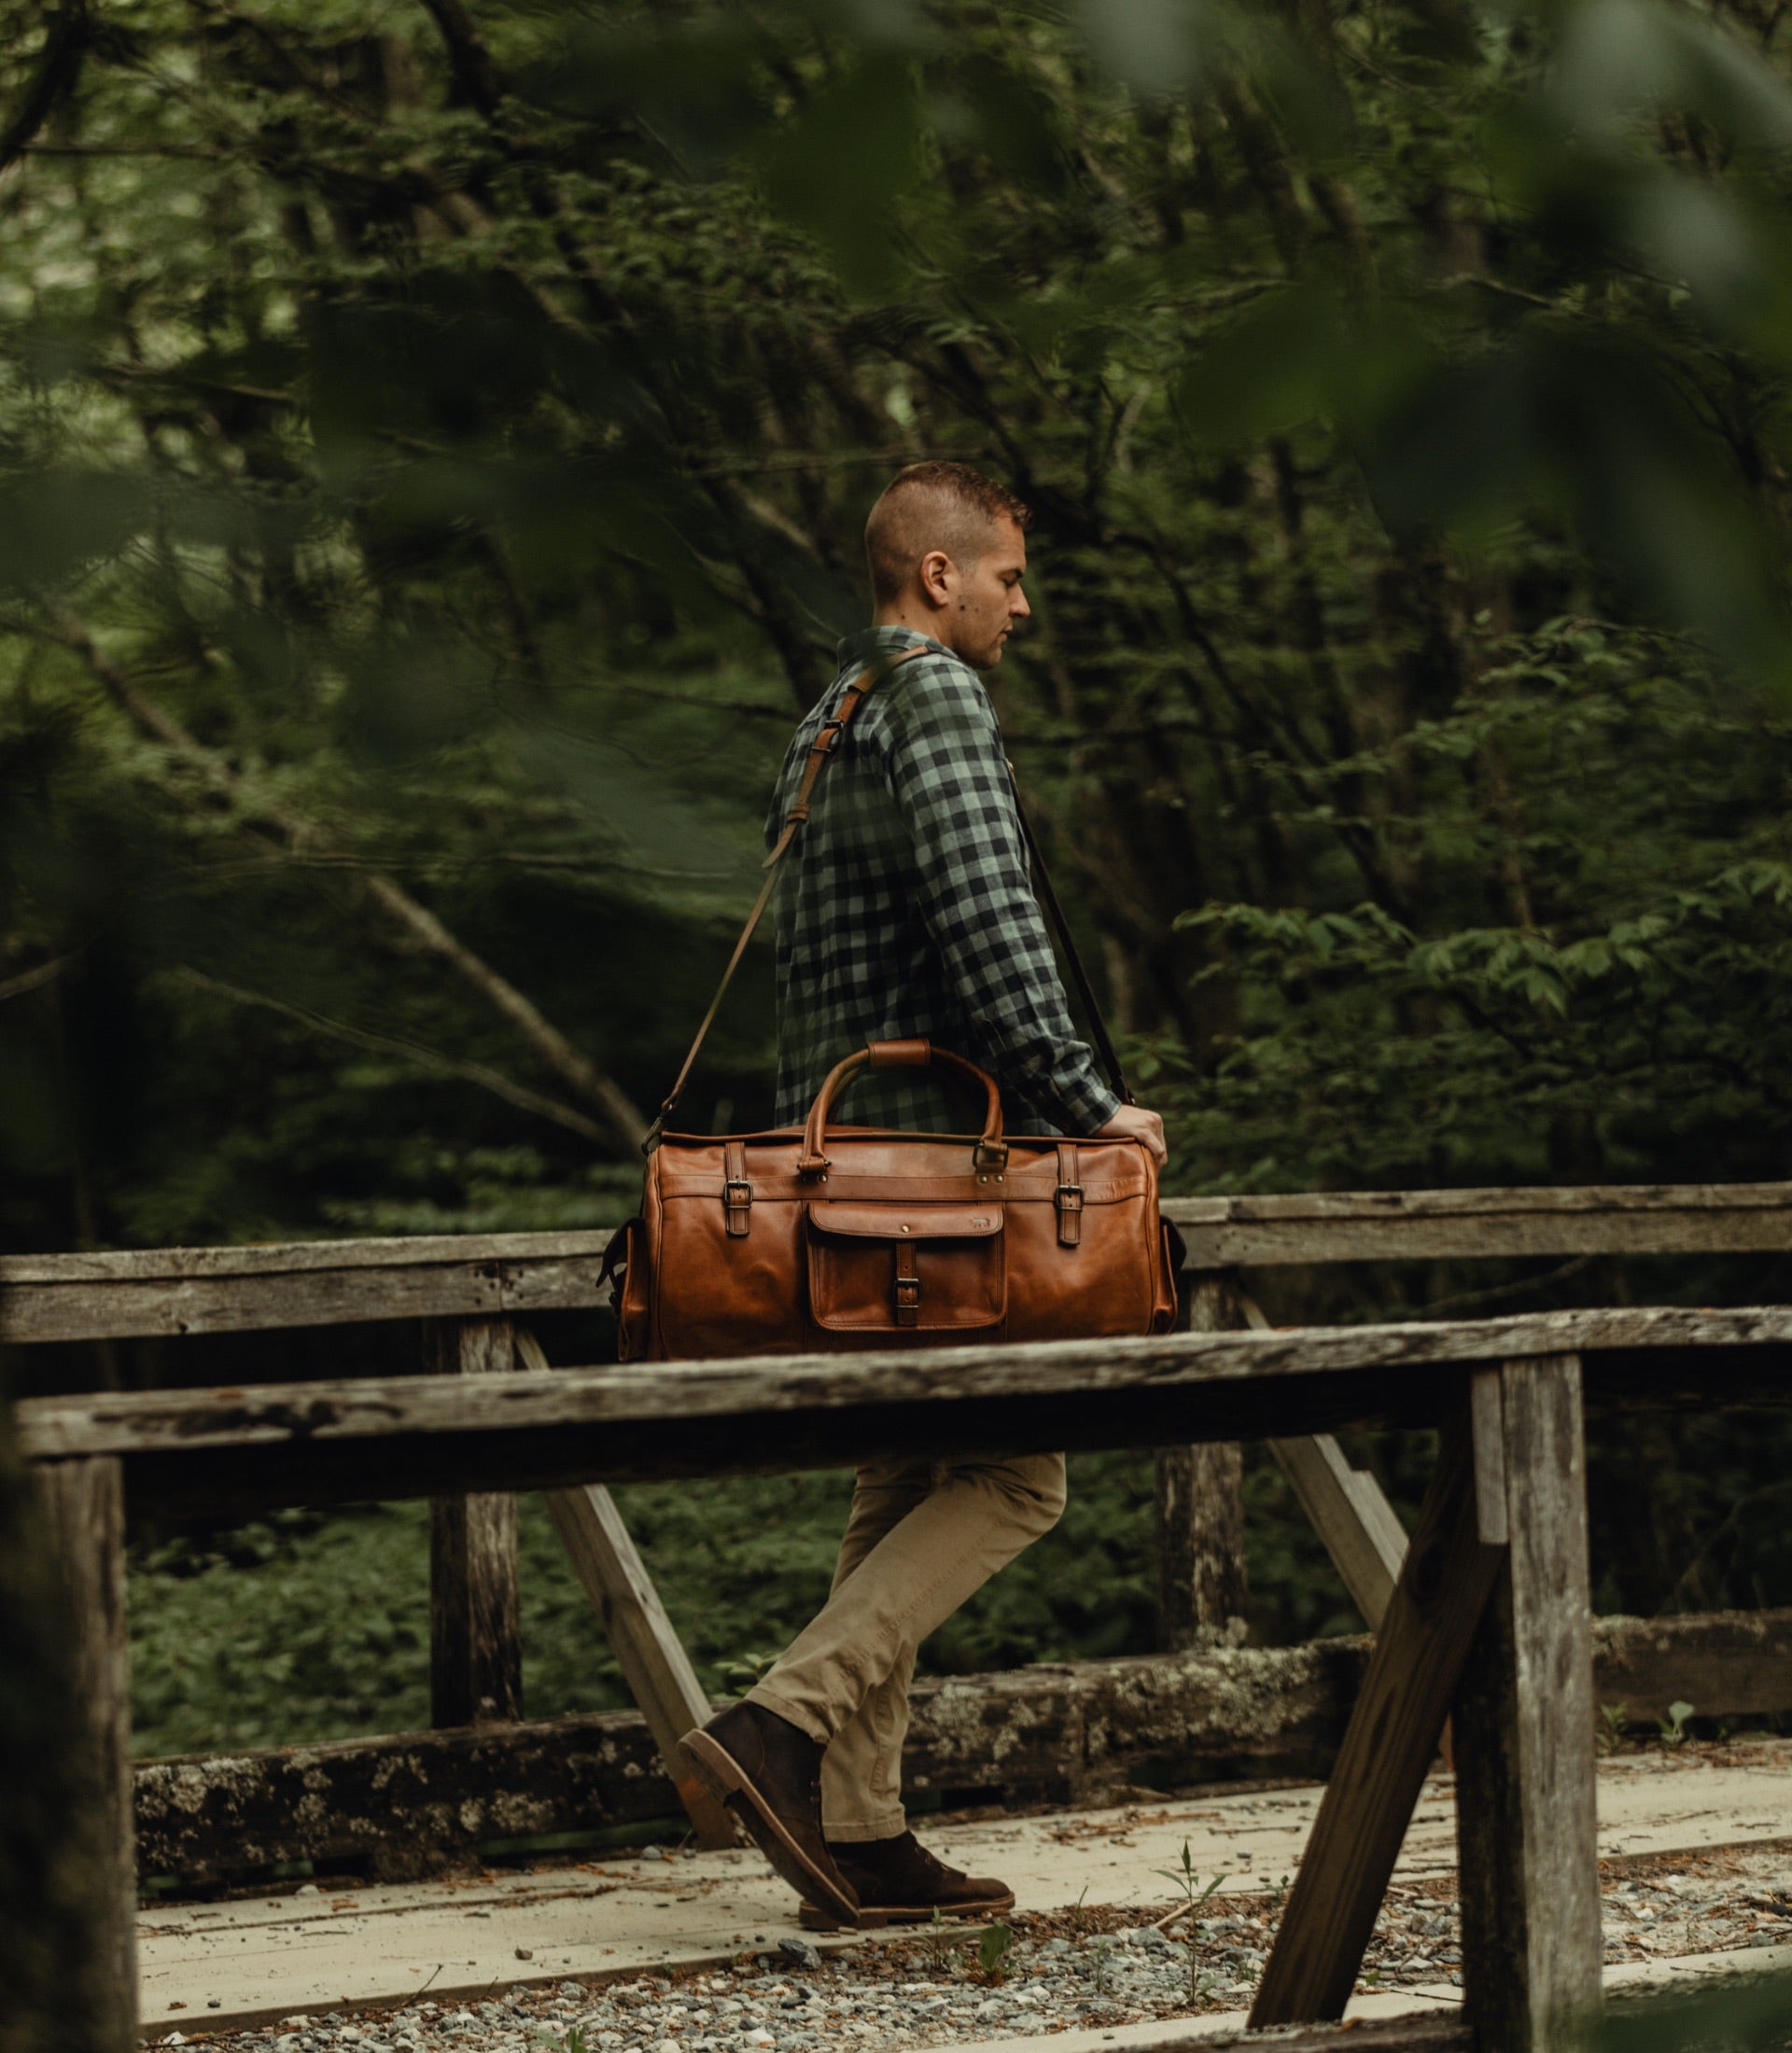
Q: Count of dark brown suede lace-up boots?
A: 2